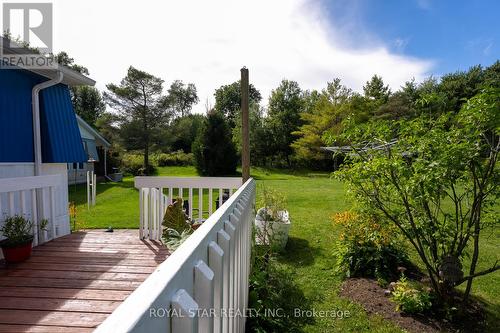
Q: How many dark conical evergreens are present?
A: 1